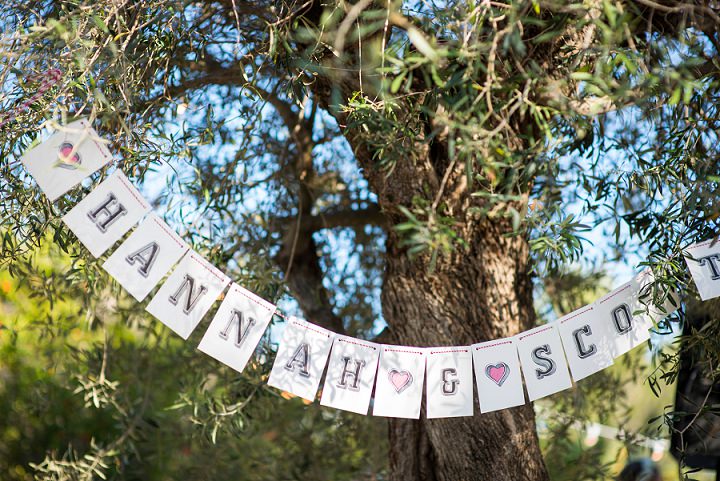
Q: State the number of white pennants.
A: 15